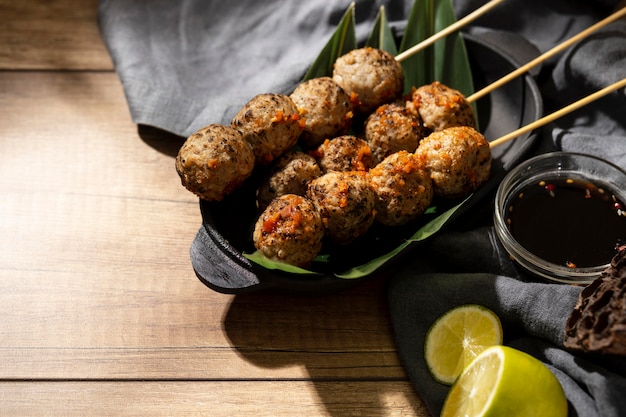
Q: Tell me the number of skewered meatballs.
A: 12